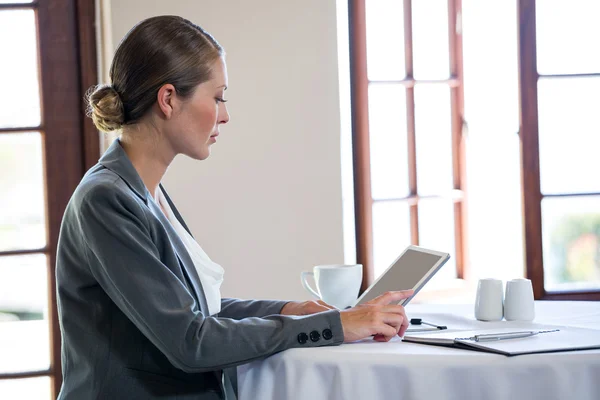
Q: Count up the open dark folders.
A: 1